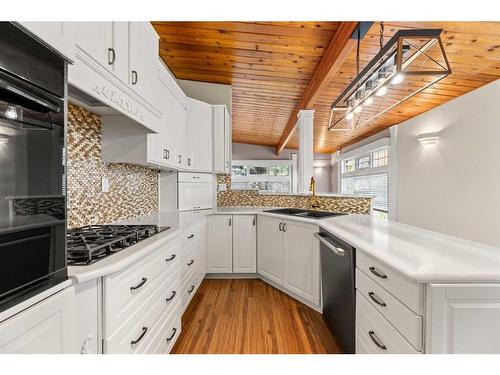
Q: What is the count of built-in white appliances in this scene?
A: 0